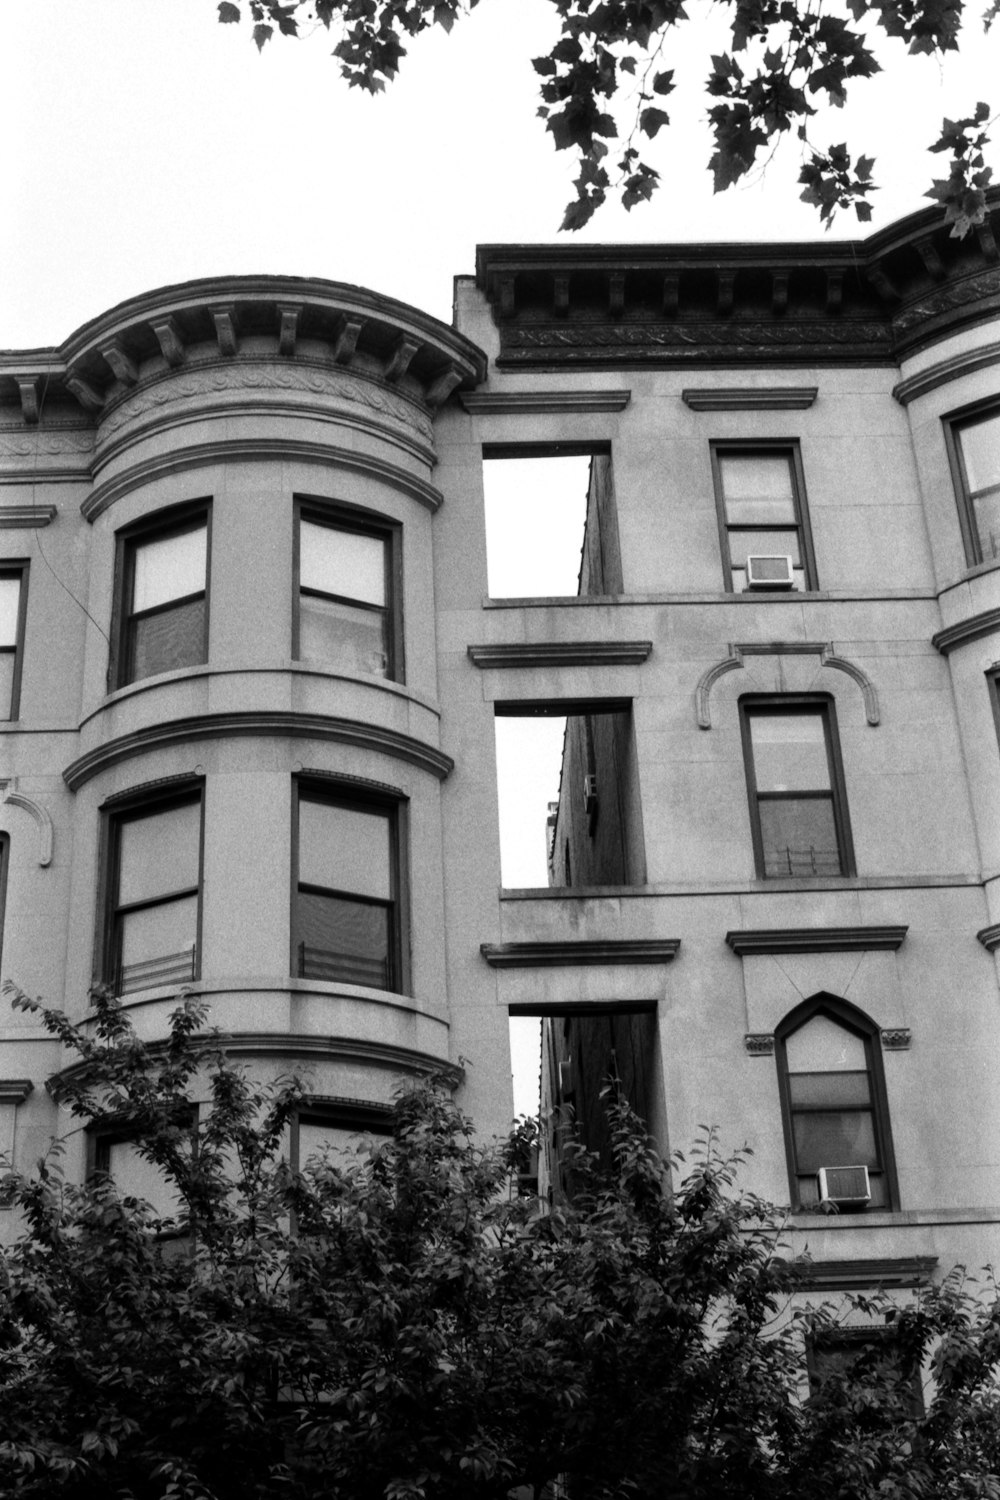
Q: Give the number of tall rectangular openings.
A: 3